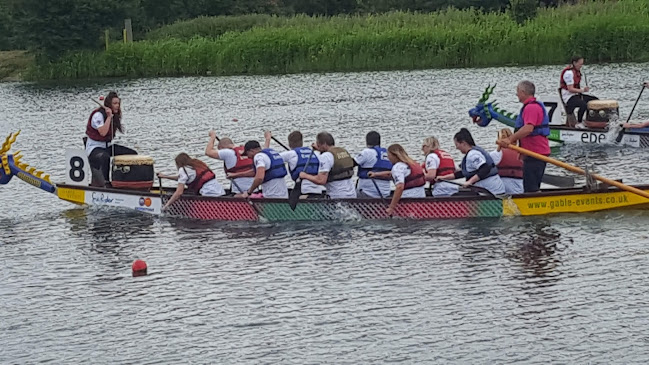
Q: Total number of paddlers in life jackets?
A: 10